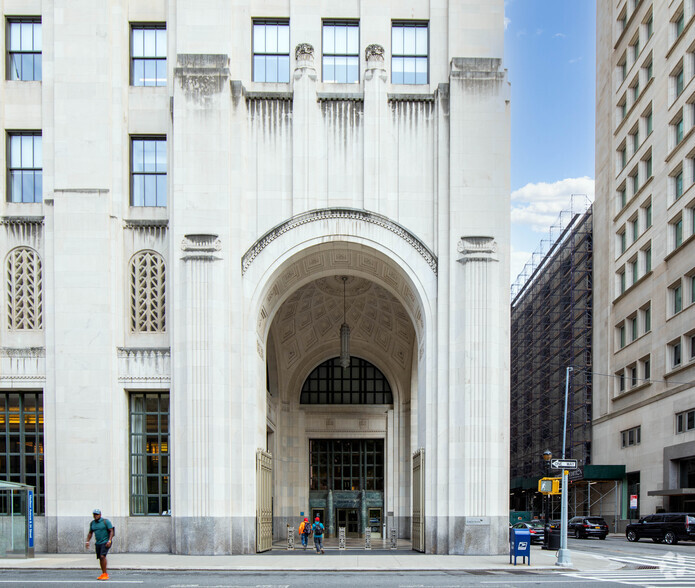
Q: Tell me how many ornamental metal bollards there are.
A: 4